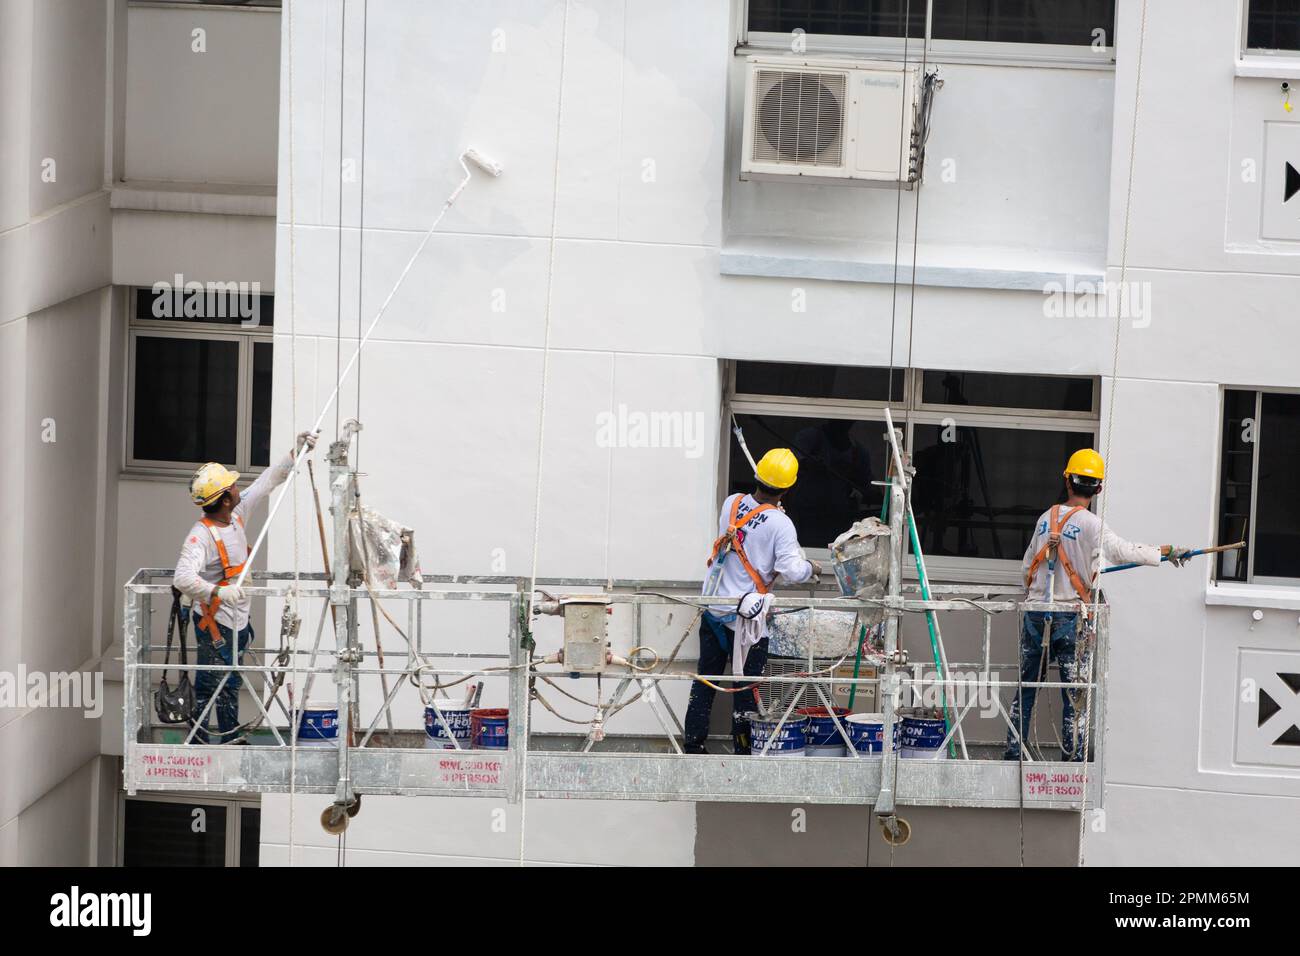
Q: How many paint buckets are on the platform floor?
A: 7